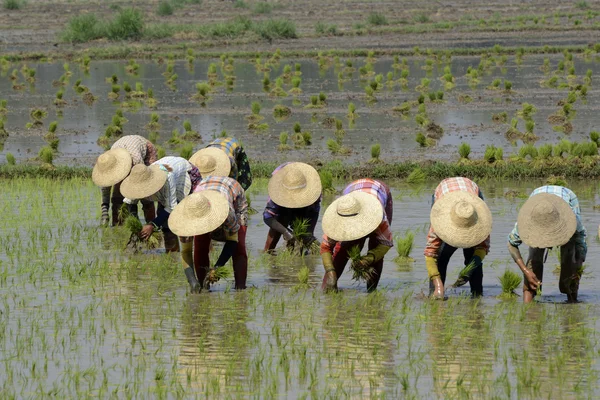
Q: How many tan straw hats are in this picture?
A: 8